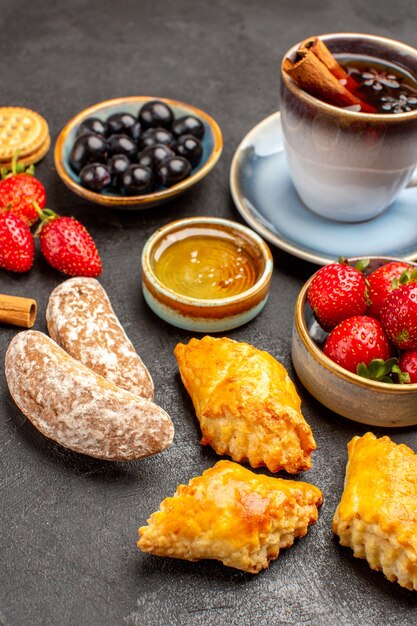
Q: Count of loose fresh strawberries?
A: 3